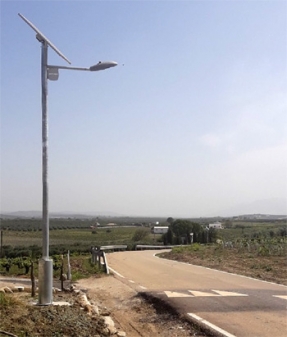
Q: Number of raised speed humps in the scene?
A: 1